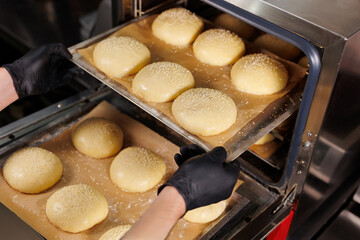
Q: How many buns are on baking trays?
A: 12